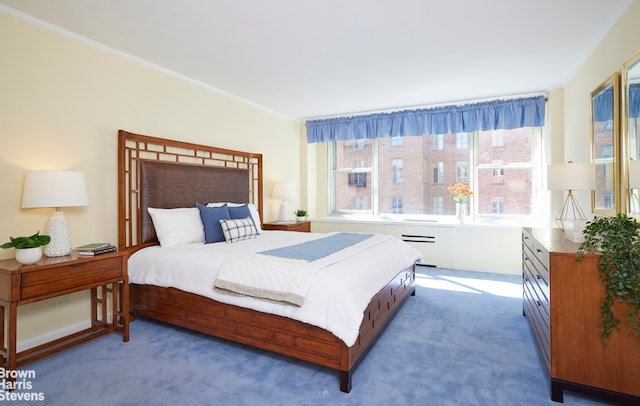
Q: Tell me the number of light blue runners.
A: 1